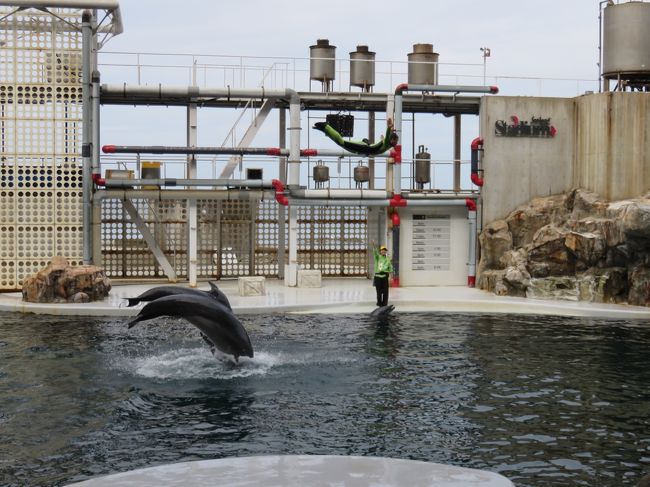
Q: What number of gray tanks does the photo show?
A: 7